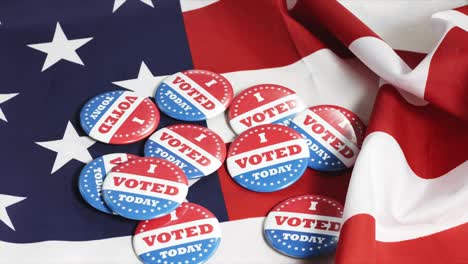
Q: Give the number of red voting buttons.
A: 10